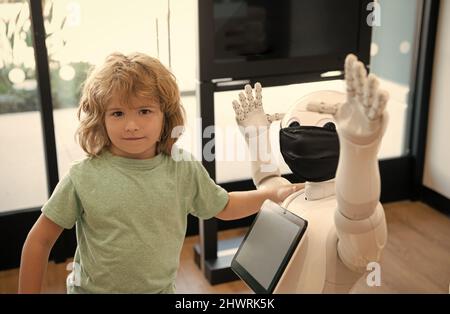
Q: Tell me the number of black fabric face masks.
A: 1